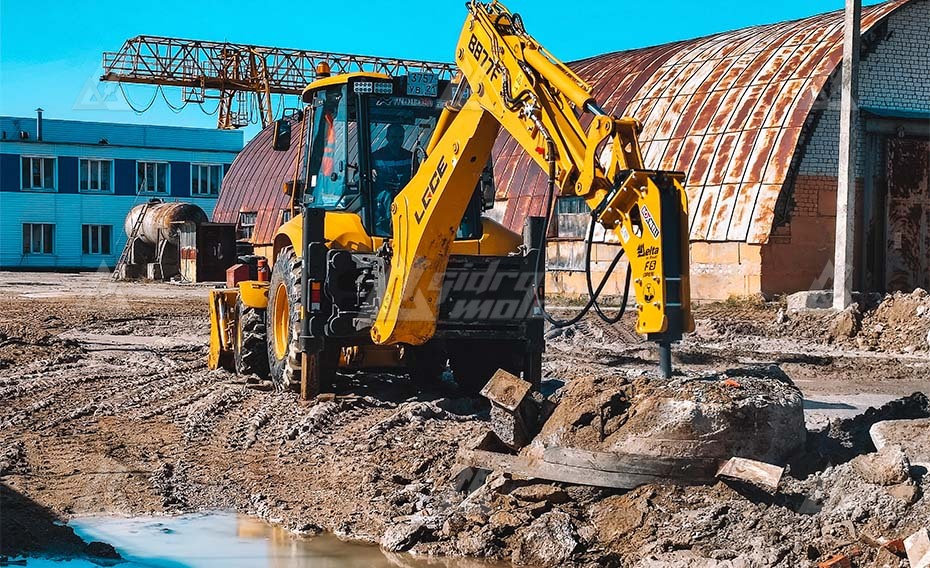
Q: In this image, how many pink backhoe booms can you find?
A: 0